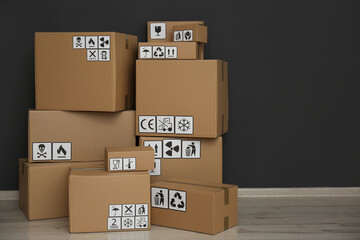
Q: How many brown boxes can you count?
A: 11